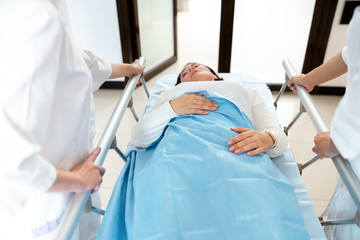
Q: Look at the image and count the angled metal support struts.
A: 8